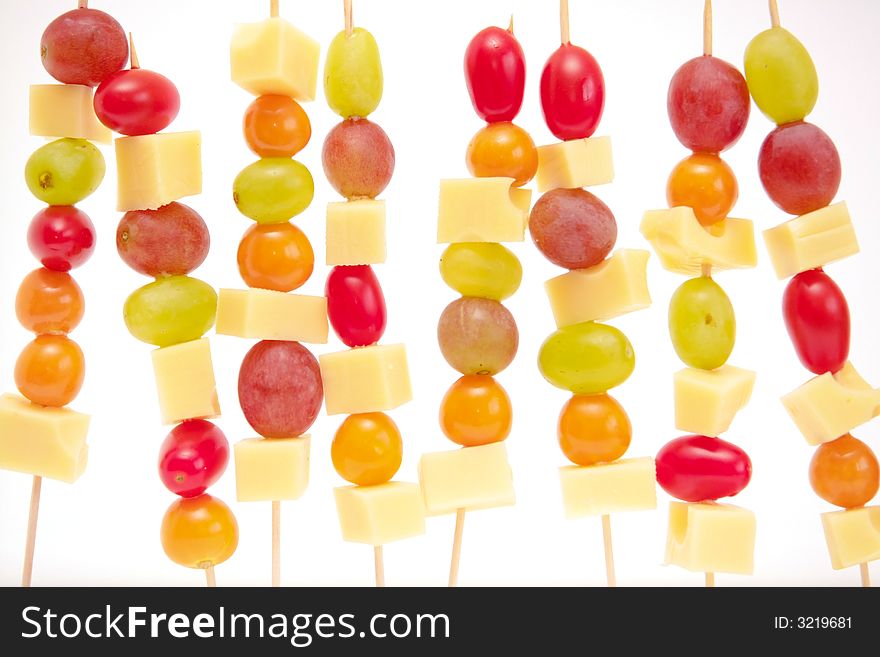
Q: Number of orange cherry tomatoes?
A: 11